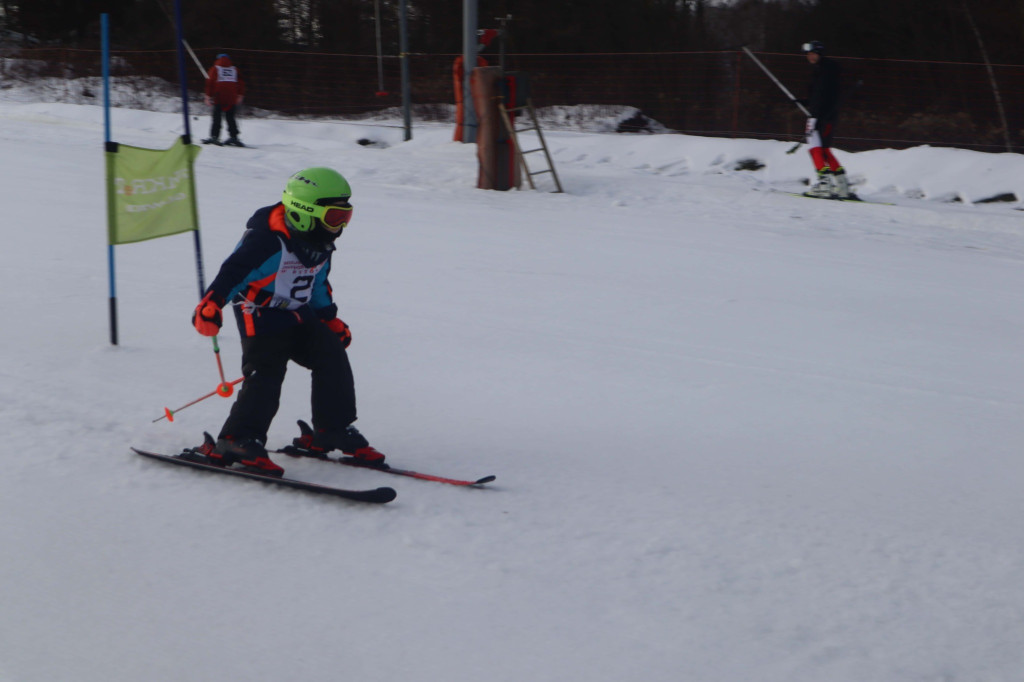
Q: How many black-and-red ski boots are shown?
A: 2